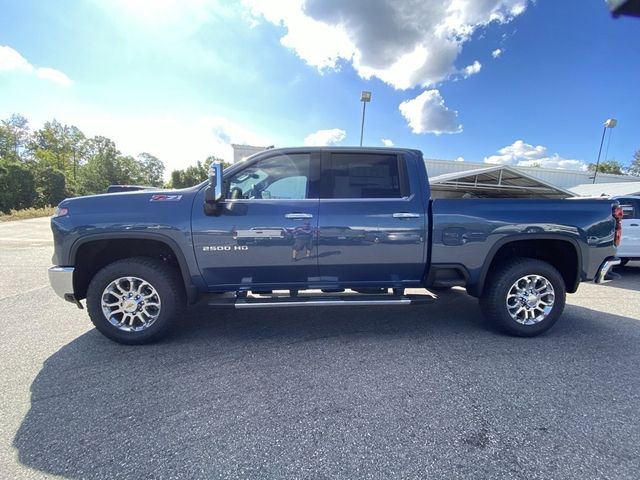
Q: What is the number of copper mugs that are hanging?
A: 0